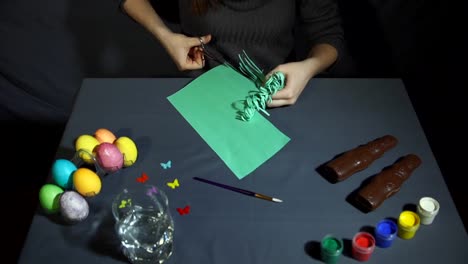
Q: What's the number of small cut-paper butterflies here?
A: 6